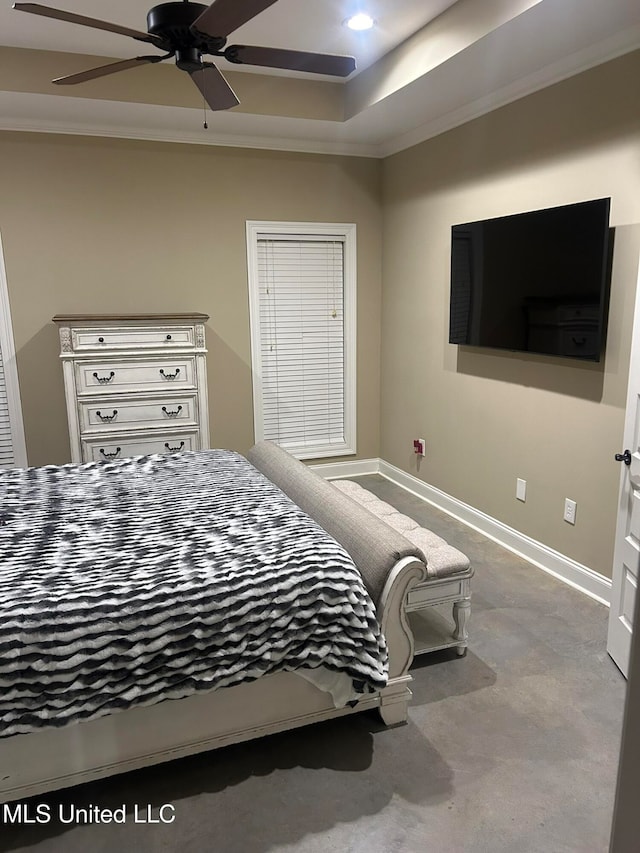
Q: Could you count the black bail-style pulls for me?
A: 6